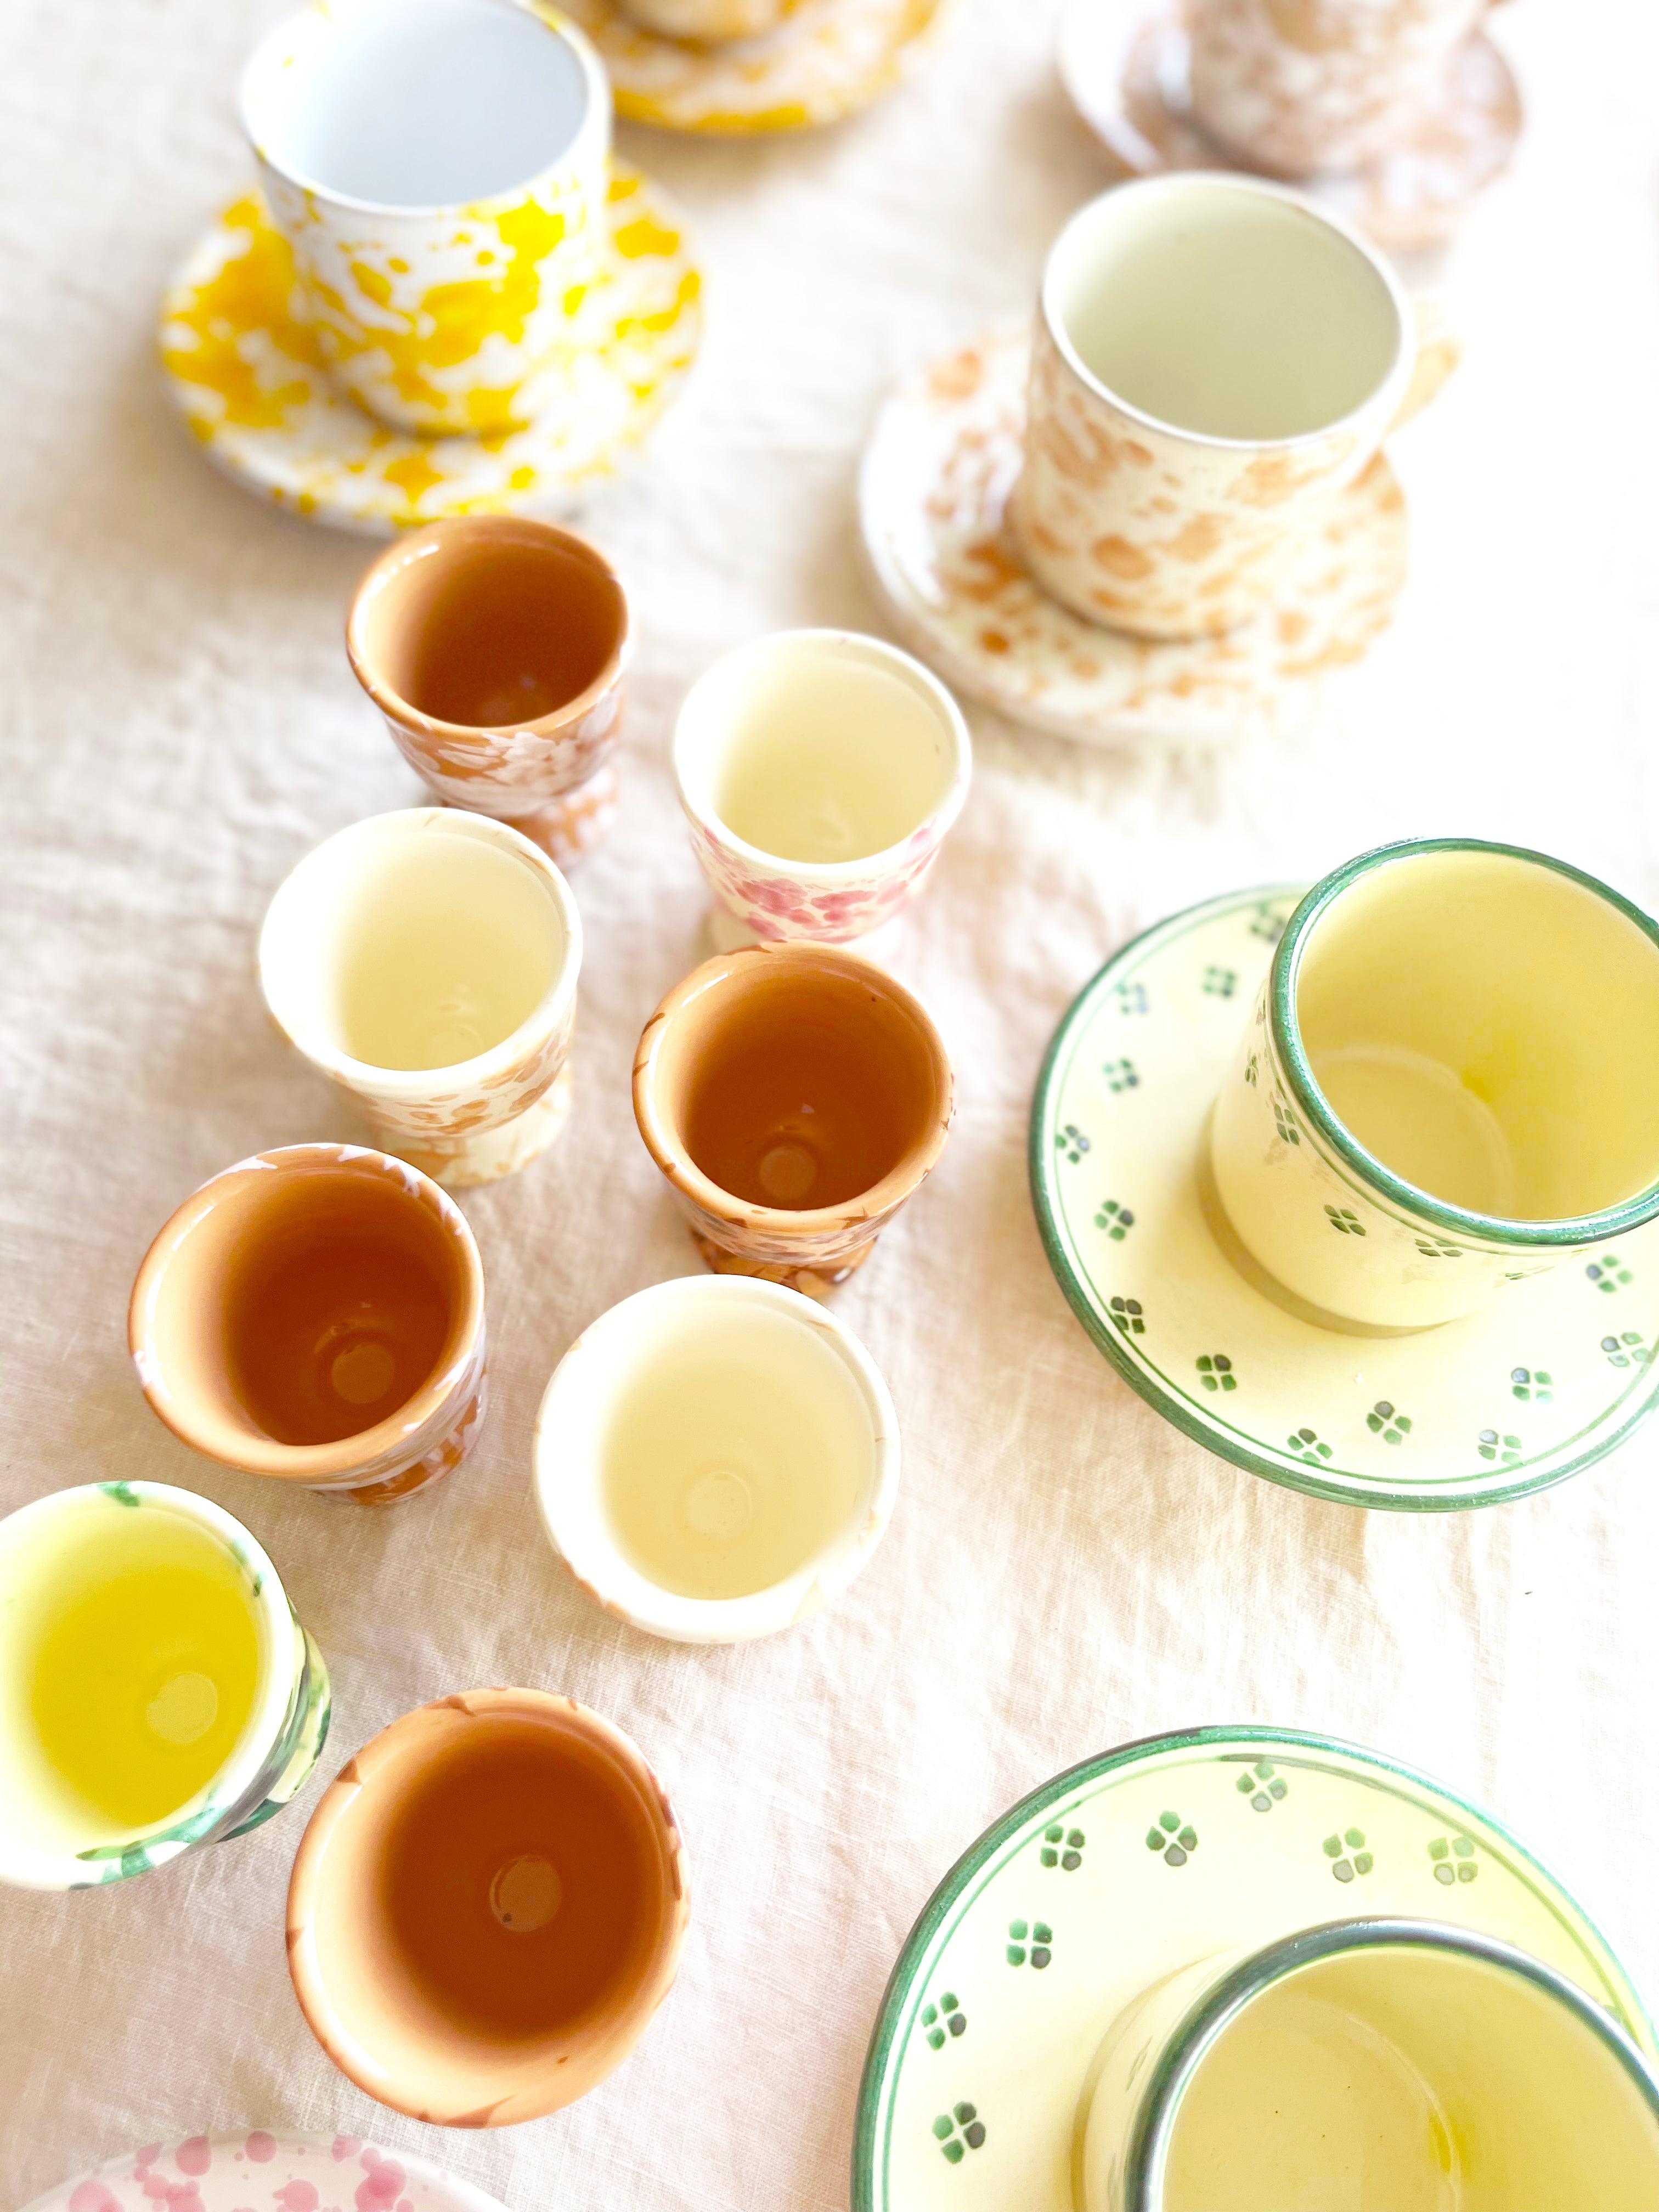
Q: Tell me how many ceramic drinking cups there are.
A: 14